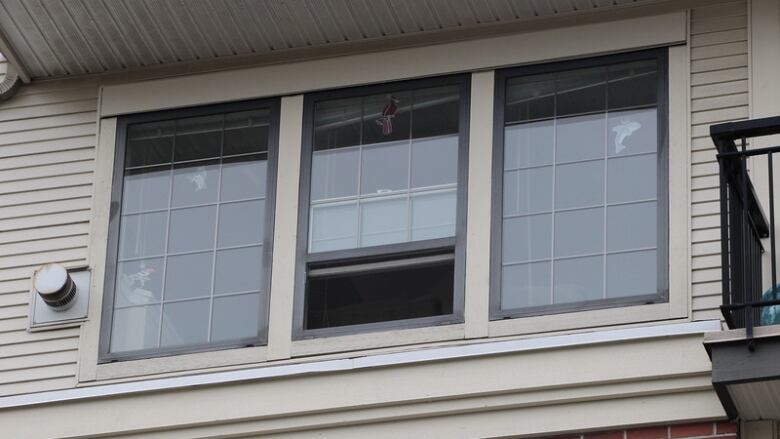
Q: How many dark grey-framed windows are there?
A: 3